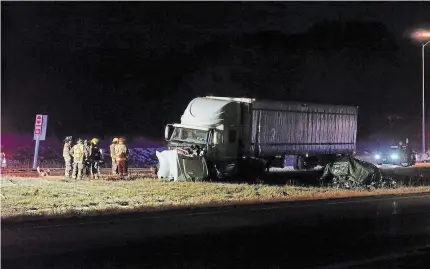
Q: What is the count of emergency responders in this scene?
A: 6